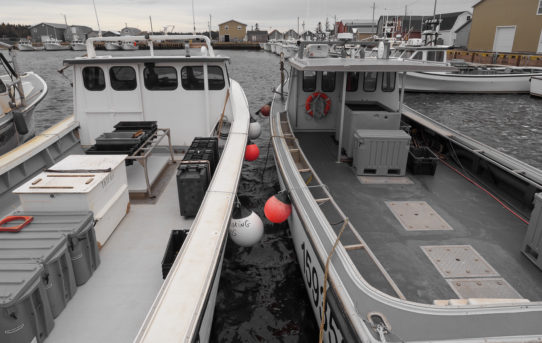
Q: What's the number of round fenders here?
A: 5